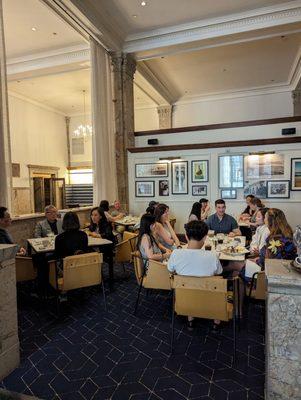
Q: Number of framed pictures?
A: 12